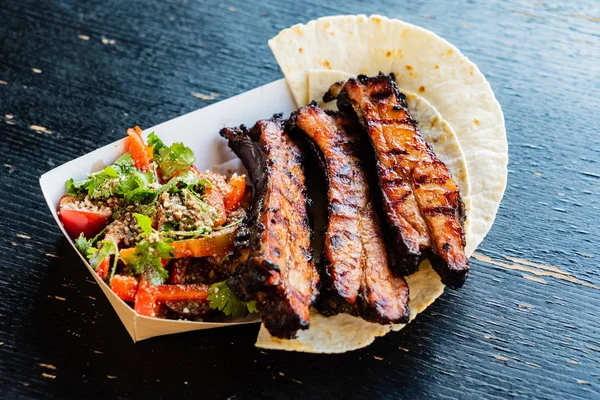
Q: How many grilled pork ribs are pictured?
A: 3